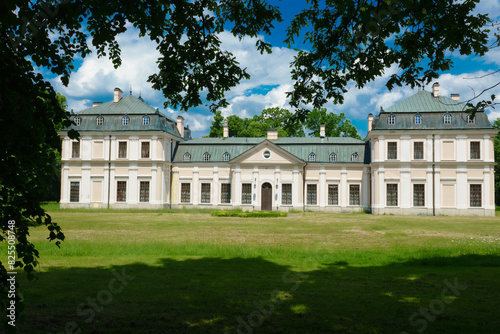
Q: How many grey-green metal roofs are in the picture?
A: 3